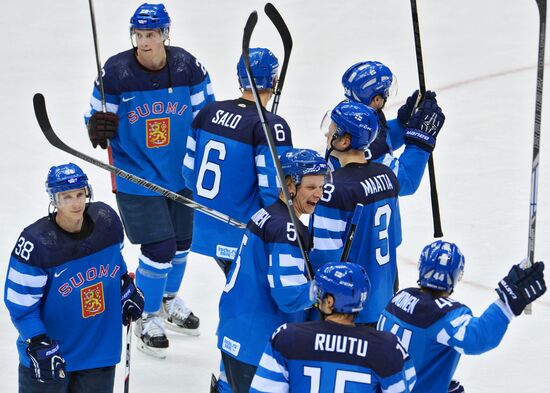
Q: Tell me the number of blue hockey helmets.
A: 8